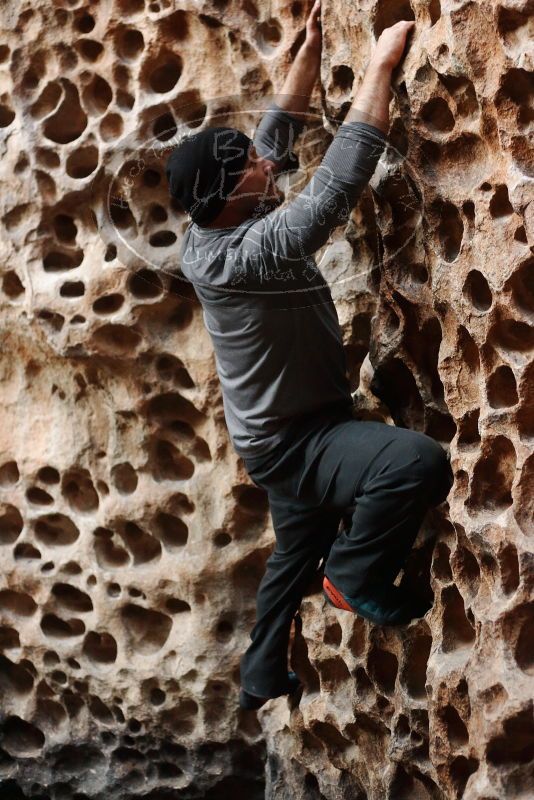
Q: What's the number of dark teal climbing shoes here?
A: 2